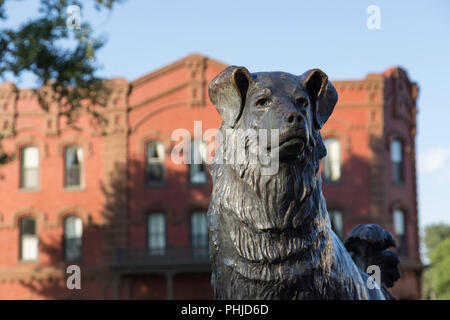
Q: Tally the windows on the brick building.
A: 12